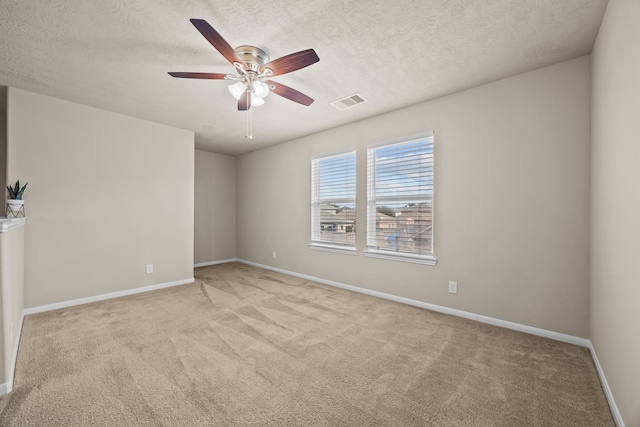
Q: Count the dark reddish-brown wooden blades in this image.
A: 5